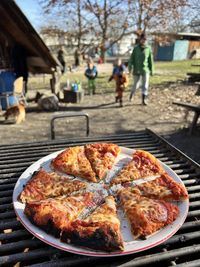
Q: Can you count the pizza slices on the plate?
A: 8